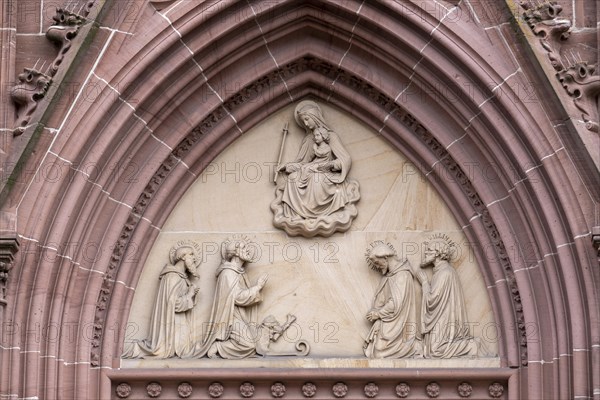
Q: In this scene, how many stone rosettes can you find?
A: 13